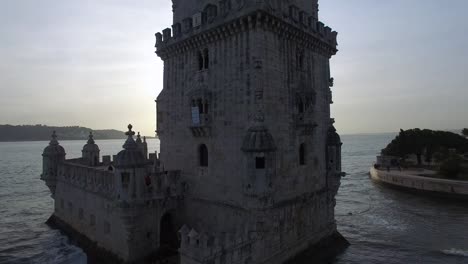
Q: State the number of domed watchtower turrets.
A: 5